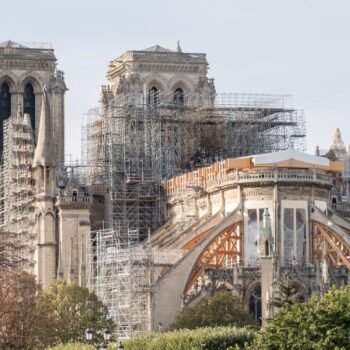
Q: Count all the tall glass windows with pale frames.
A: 2